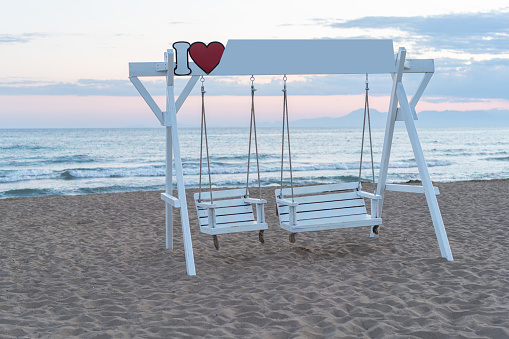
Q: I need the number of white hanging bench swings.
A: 2